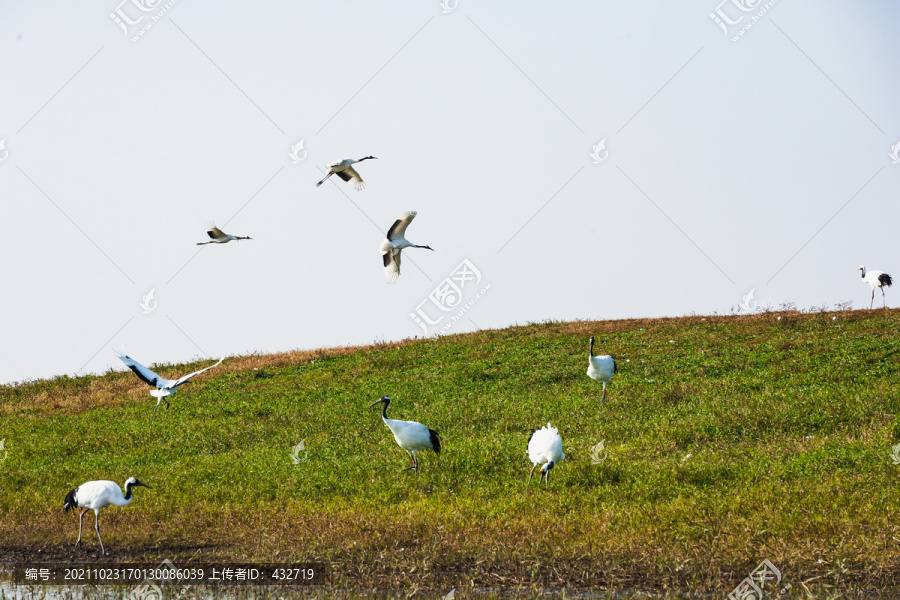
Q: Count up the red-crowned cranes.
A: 9